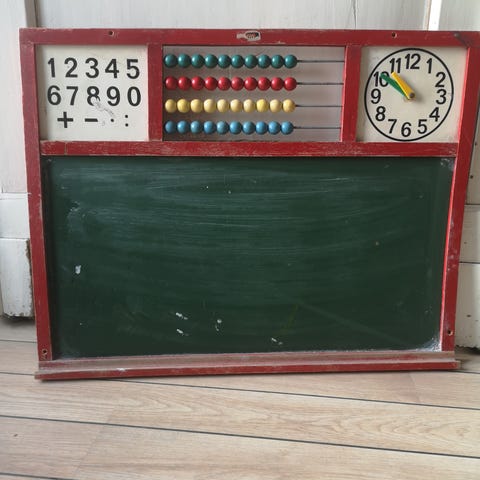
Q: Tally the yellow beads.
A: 10